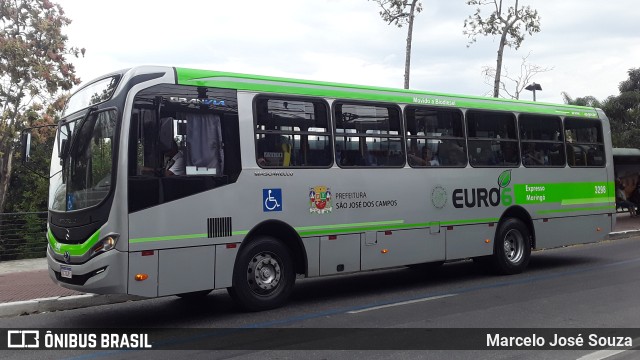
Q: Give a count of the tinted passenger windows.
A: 6